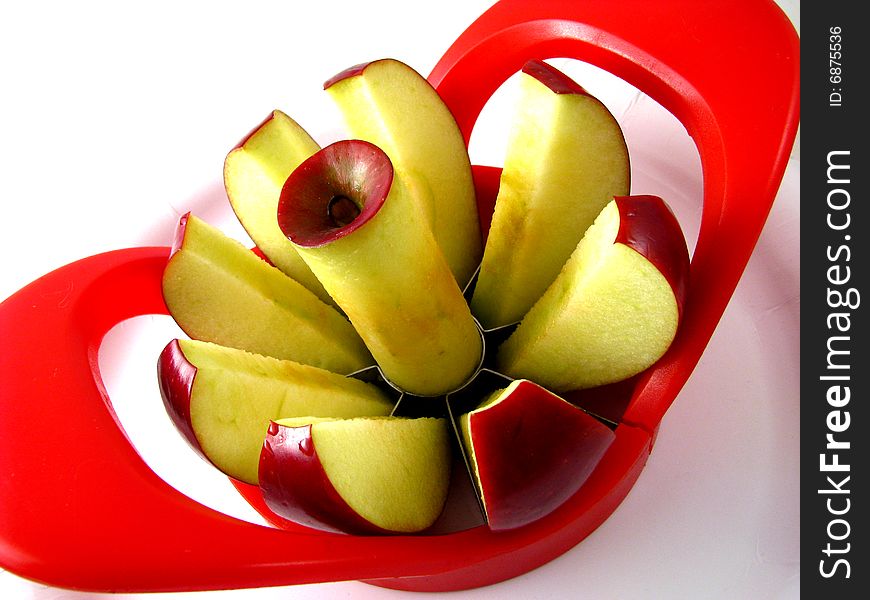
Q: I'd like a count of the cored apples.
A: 1